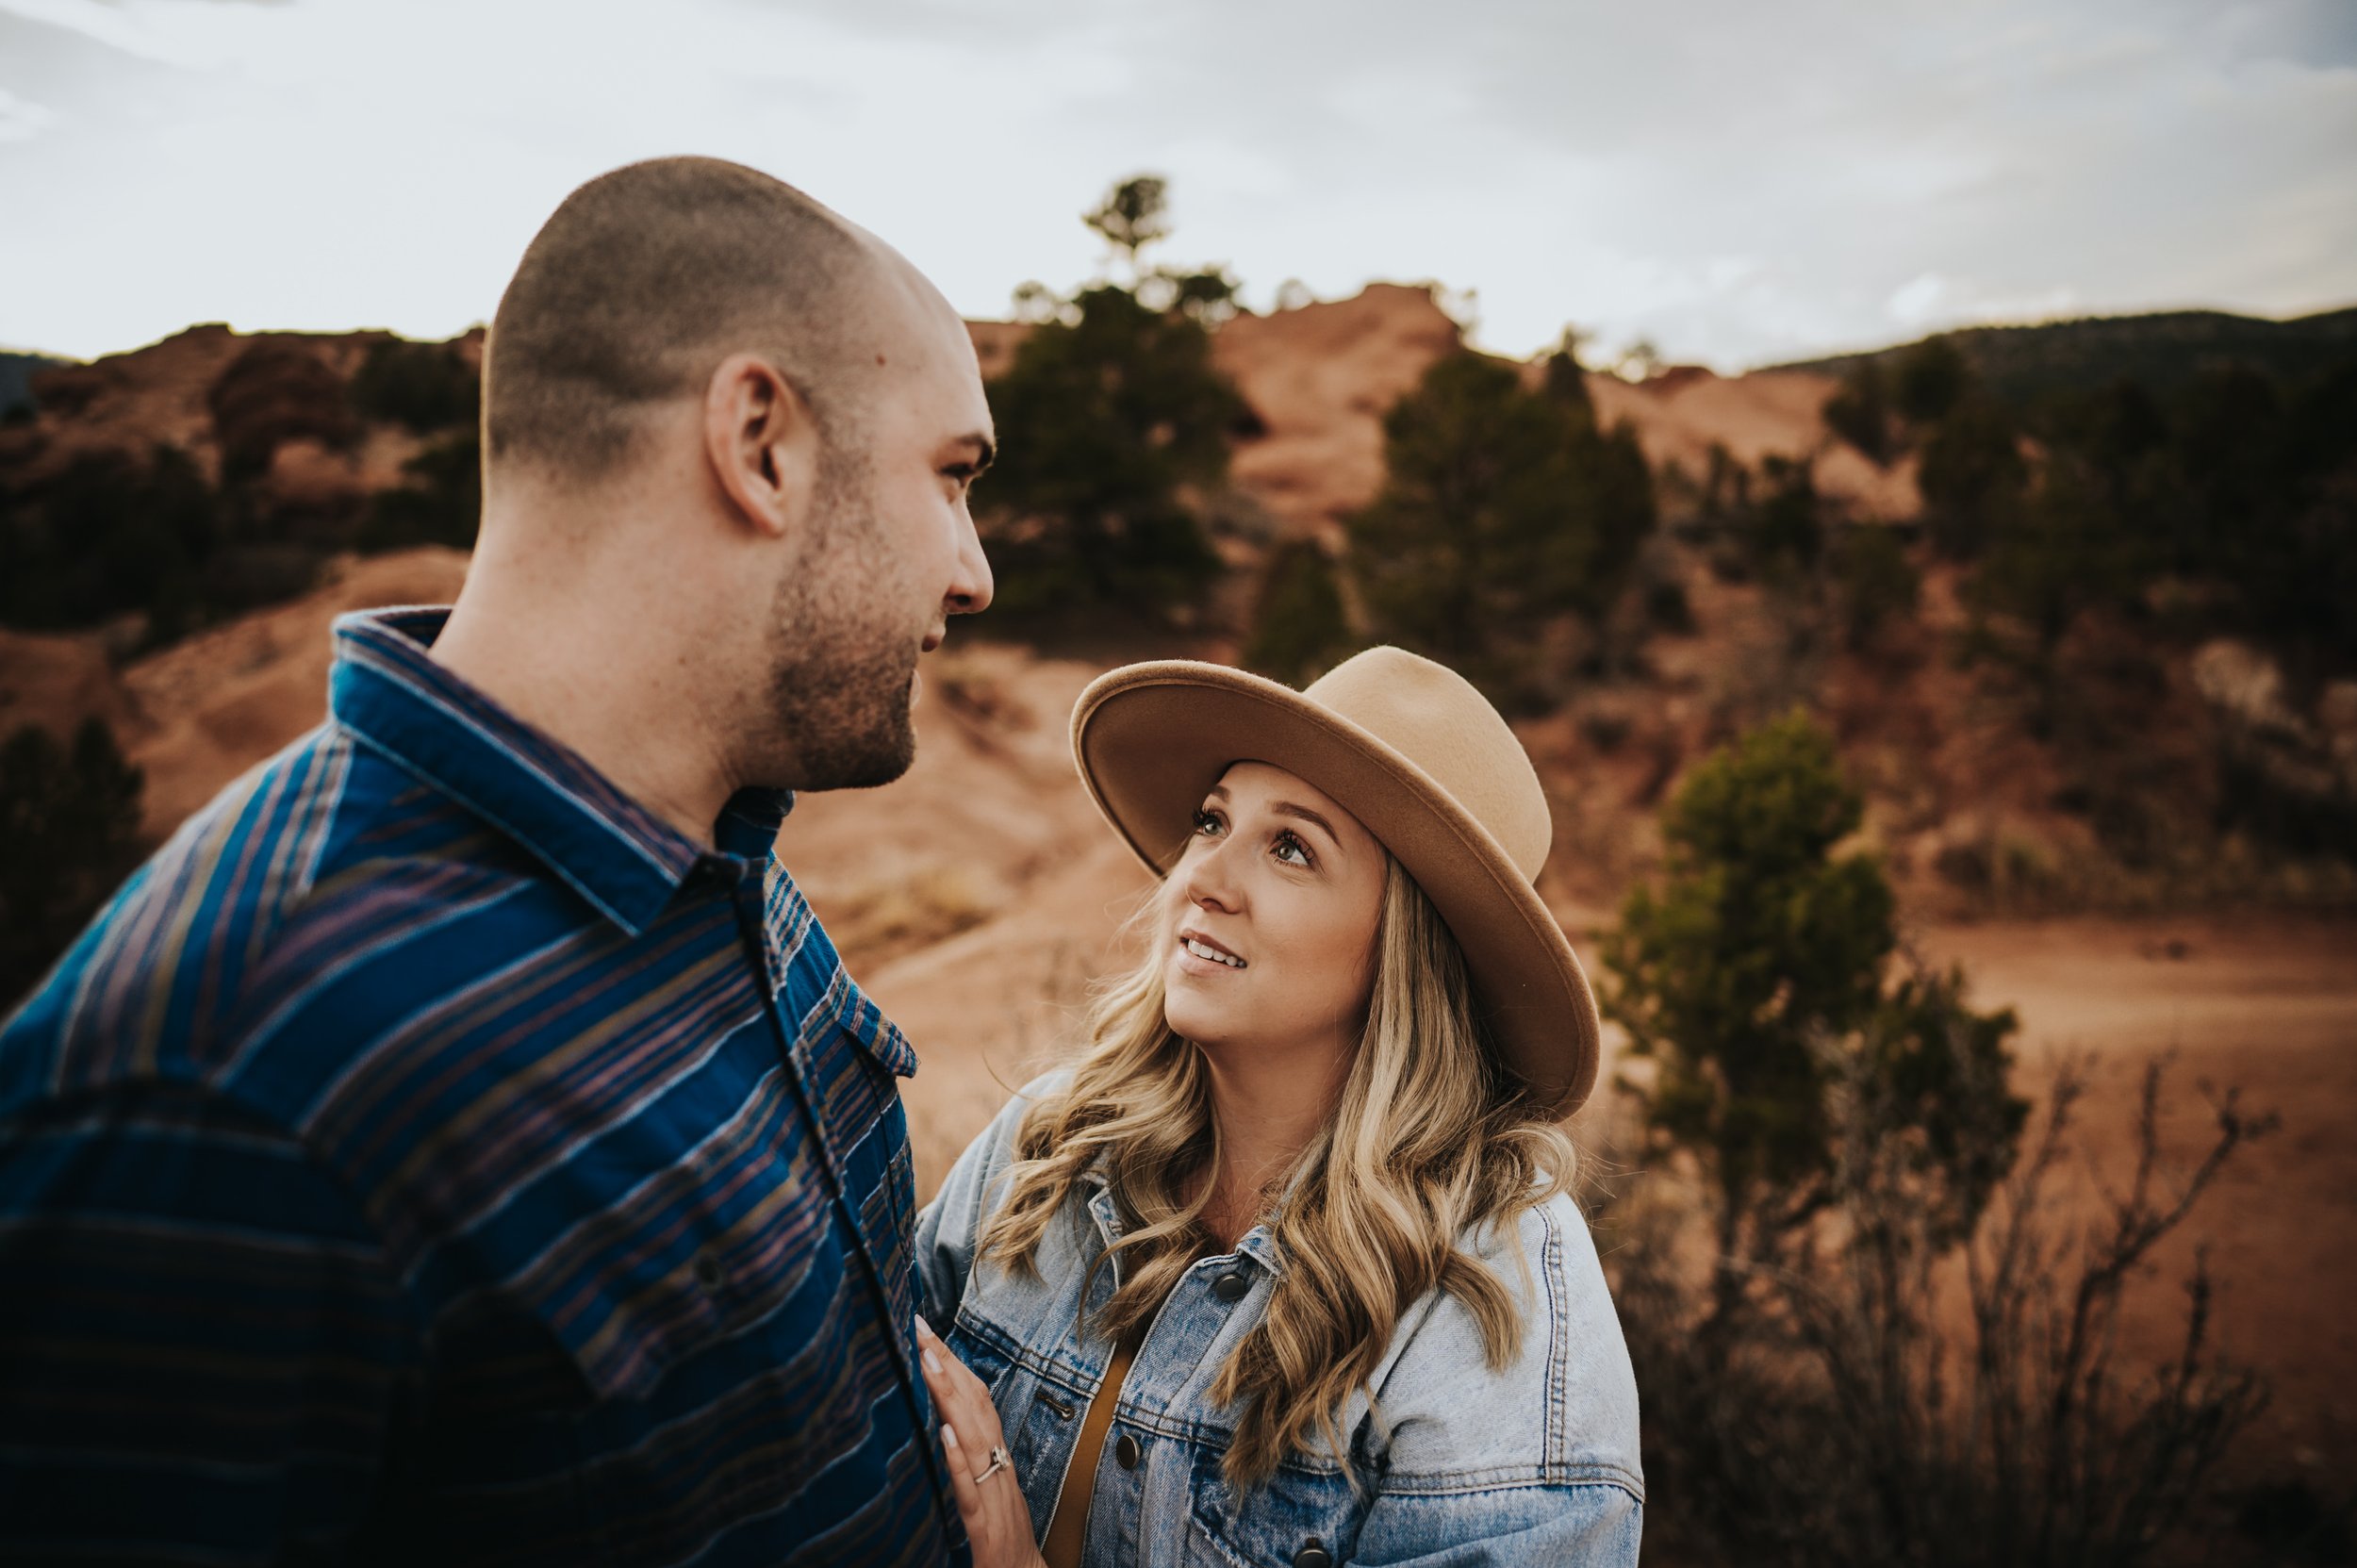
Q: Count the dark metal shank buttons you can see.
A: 3